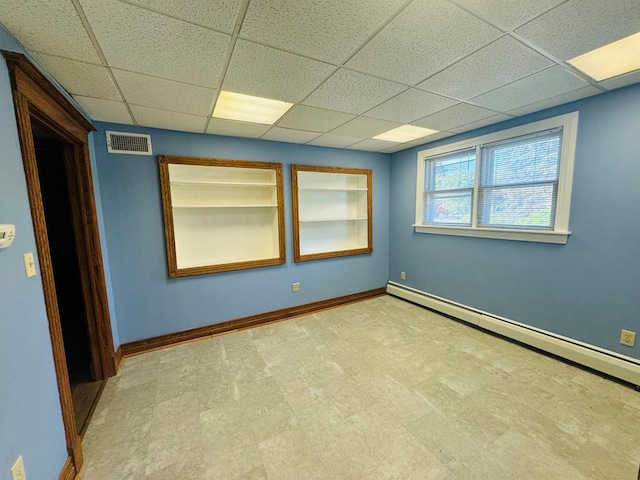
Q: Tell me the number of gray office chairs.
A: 0